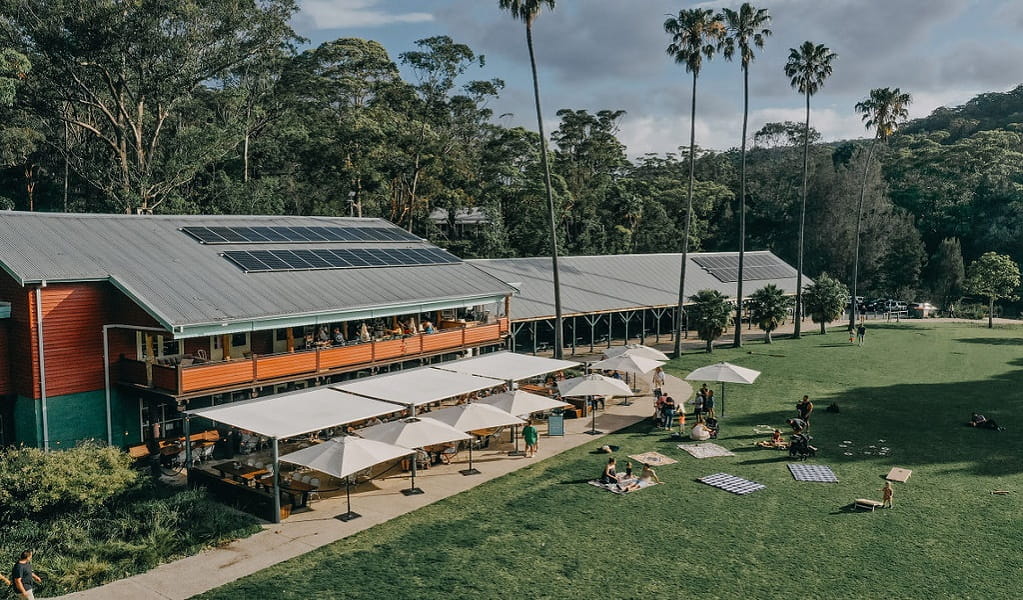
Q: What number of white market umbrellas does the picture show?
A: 8